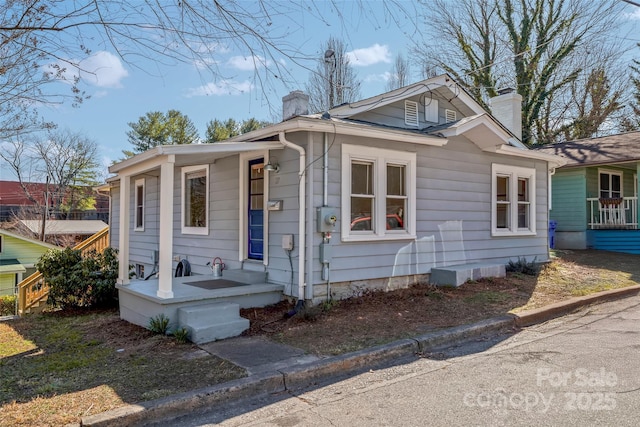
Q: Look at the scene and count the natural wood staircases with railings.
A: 1